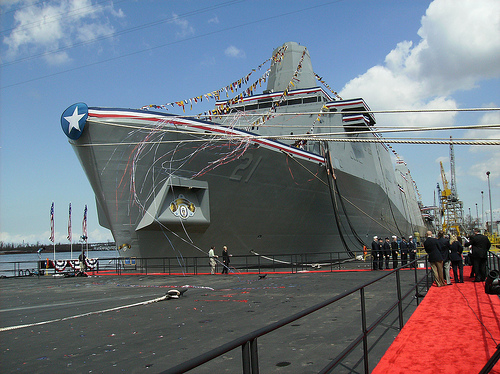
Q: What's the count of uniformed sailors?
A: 6